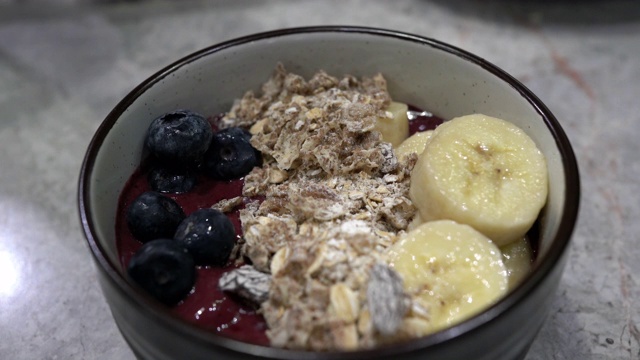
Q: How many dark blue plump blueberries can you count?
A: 6